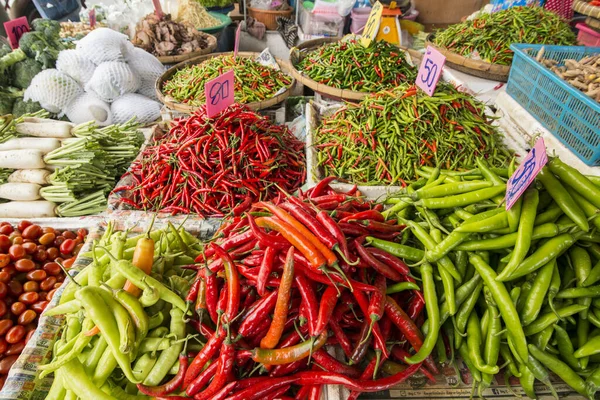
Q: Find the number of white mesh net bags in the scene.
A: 7